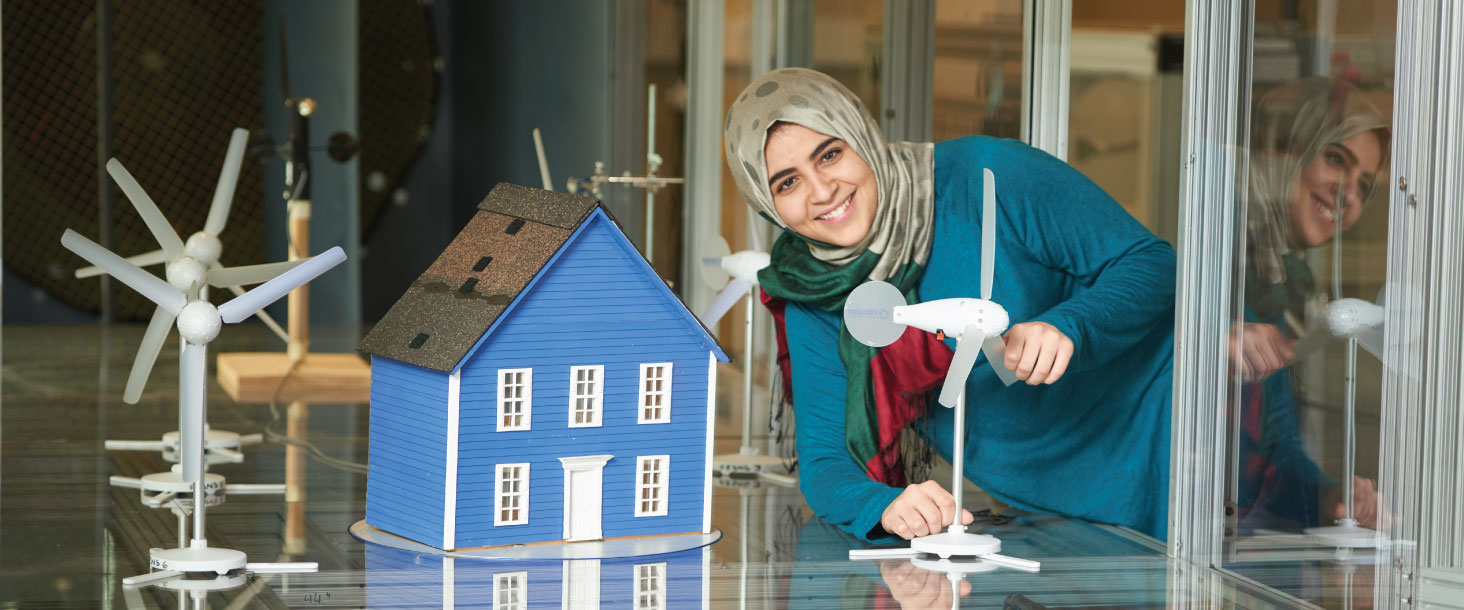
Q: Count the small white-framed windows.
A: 5